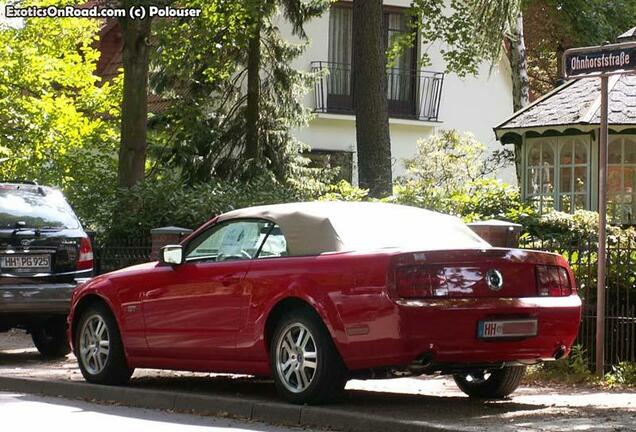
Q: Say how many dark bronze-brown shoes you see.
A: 0